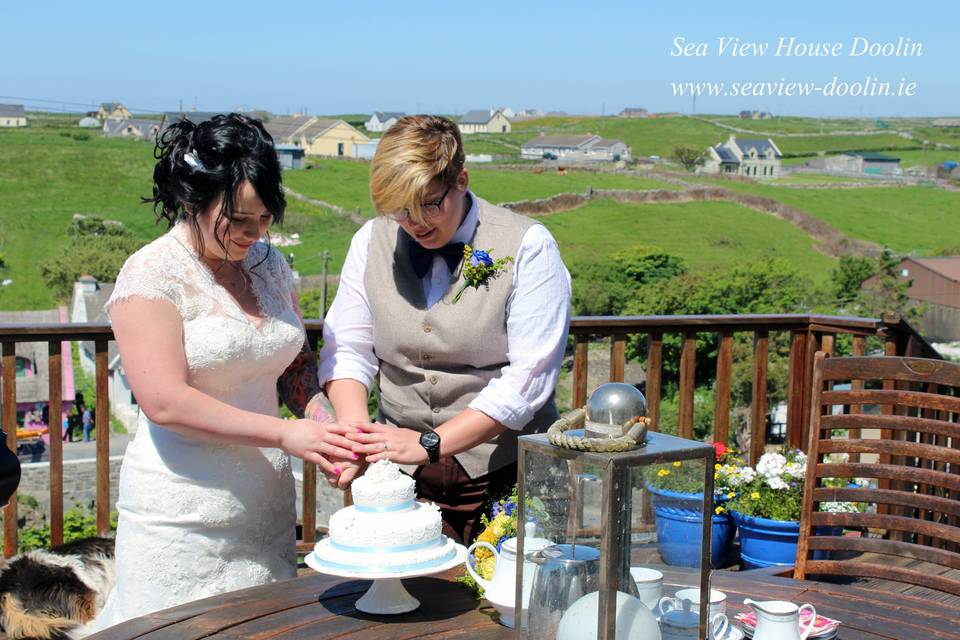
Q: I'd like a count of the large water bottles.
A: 0